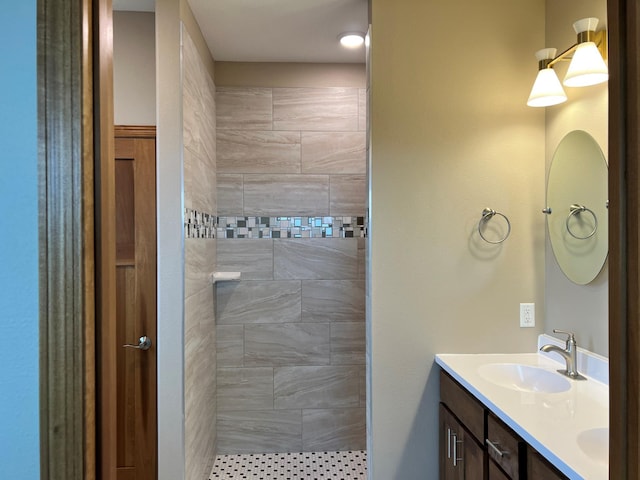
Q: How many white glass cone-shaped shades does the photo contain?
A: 2